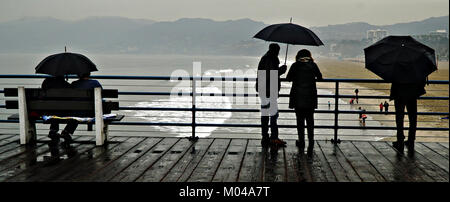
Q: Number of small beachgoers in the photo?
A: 7